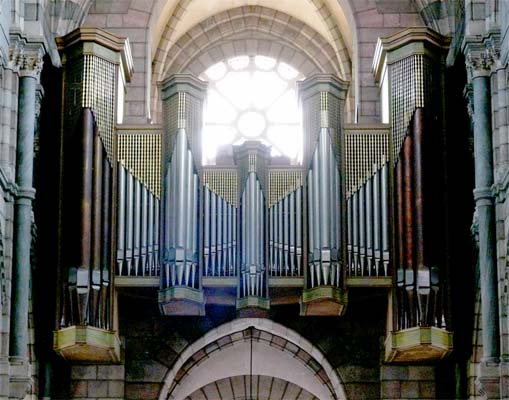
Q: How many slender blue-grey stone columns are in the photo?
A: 2